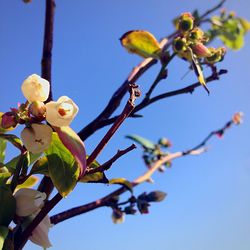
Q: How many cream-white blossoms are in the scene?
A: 5